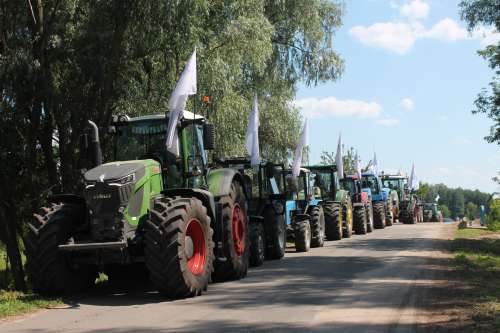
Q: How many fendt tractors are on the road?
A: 1